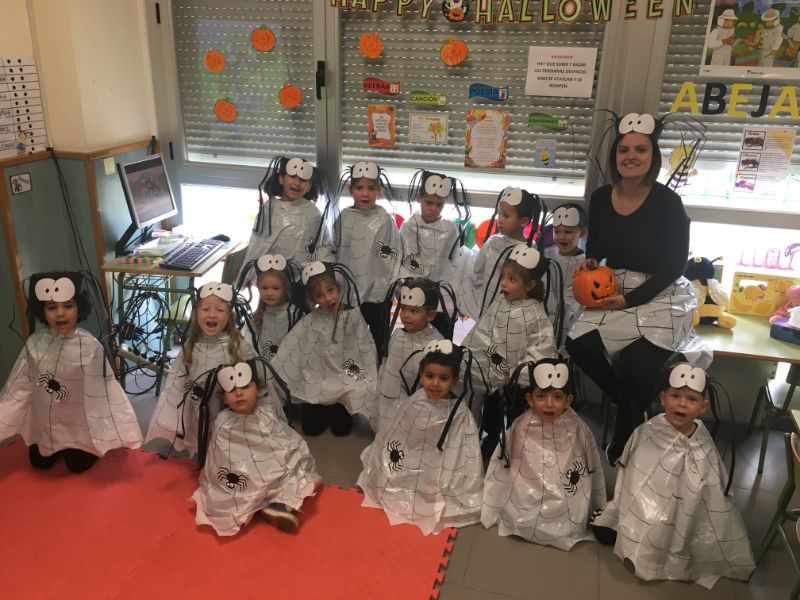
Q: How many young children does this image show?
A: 15